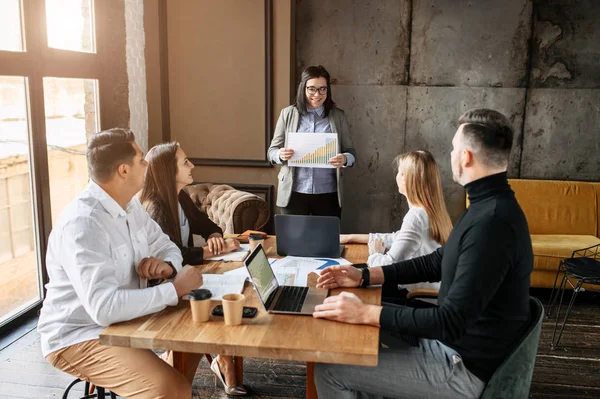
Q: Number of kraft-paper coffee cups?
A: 3